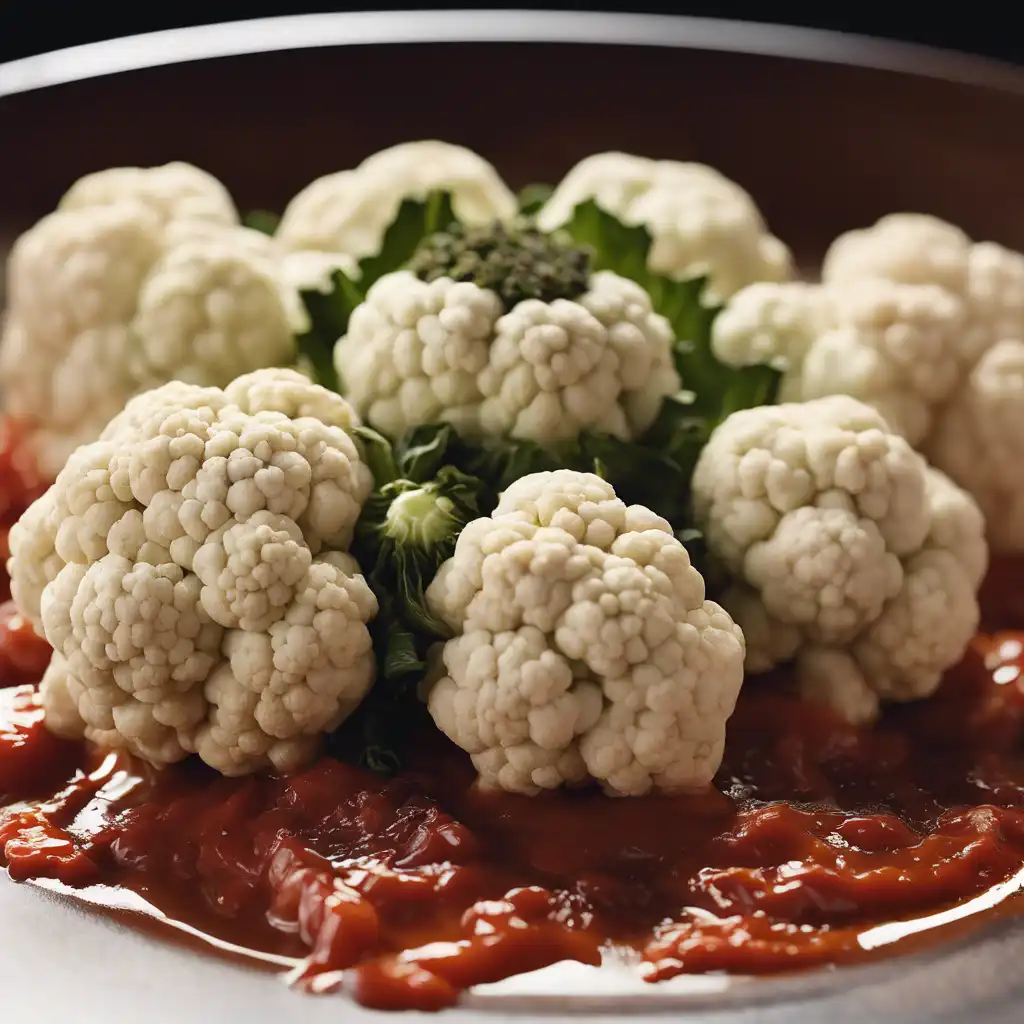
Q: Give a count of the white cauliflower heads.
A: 8